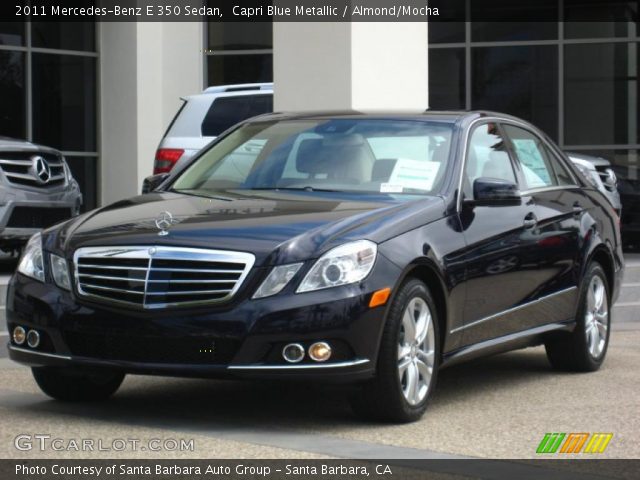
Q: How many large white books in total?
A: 0